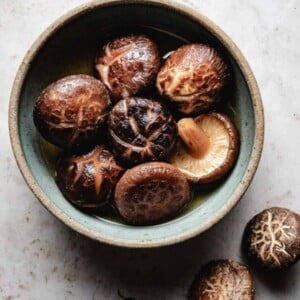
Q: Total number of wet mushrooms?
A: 7